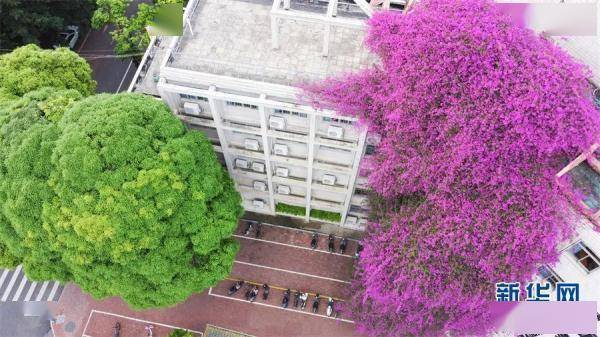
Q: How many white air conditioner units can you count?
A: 12